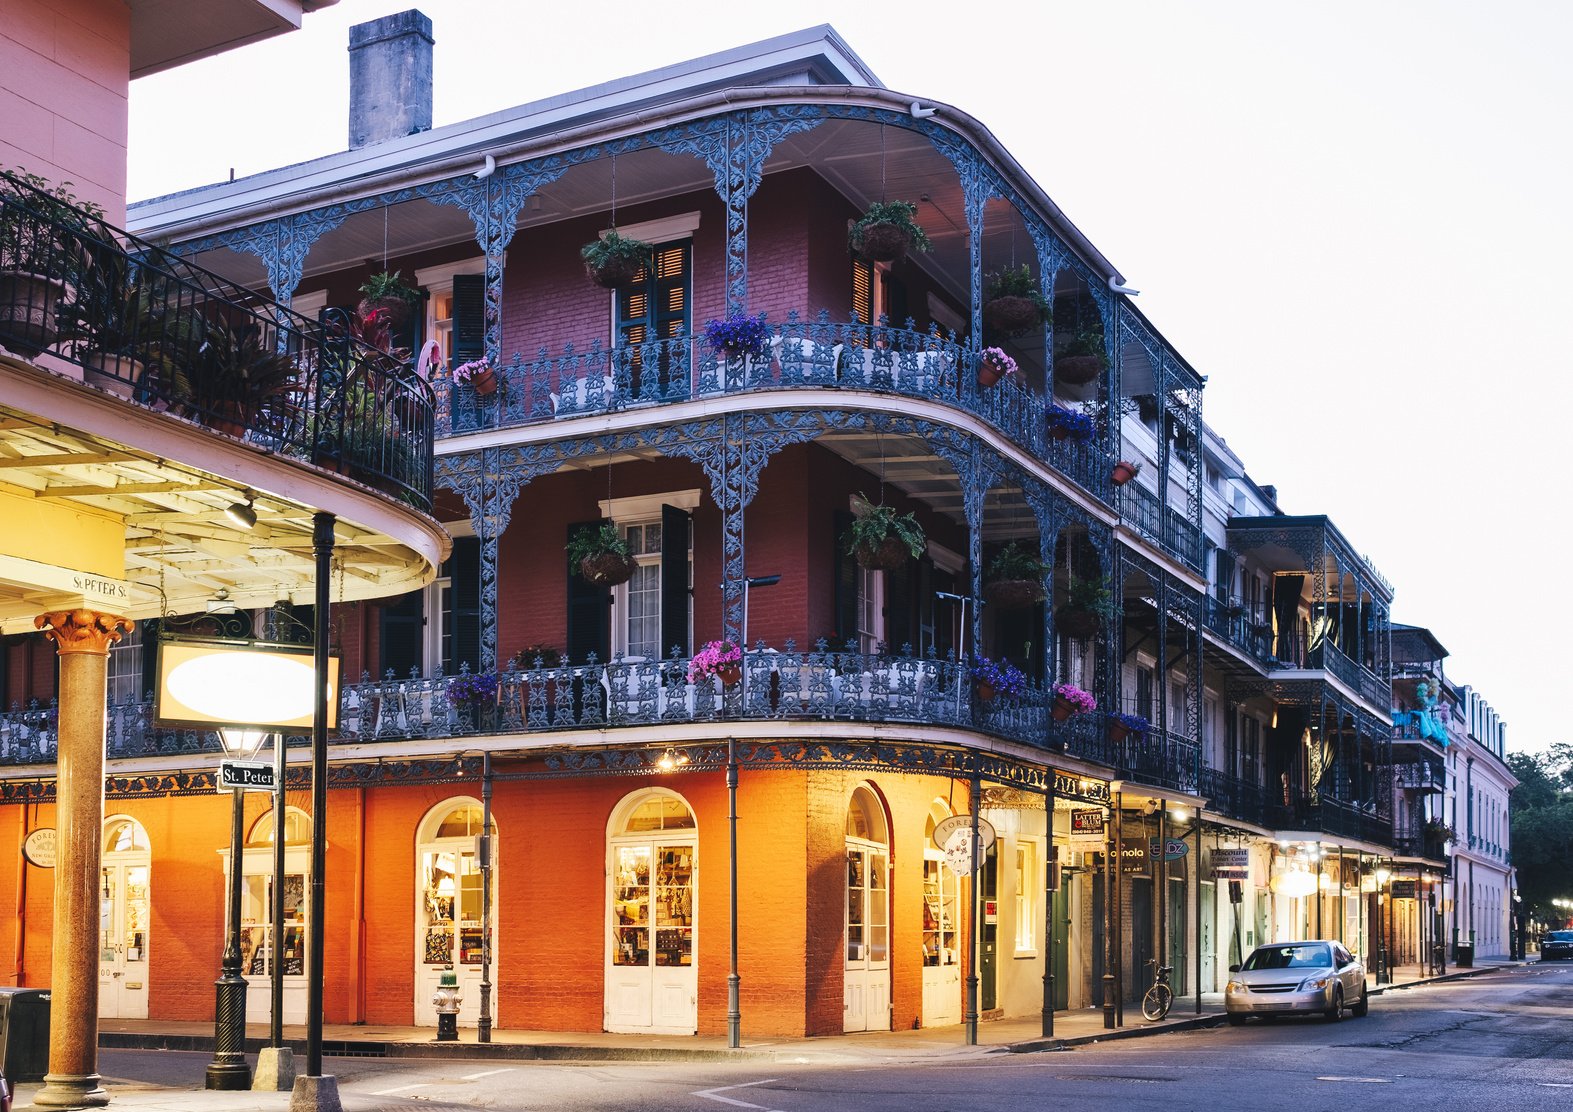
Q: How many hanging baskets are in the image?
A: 9